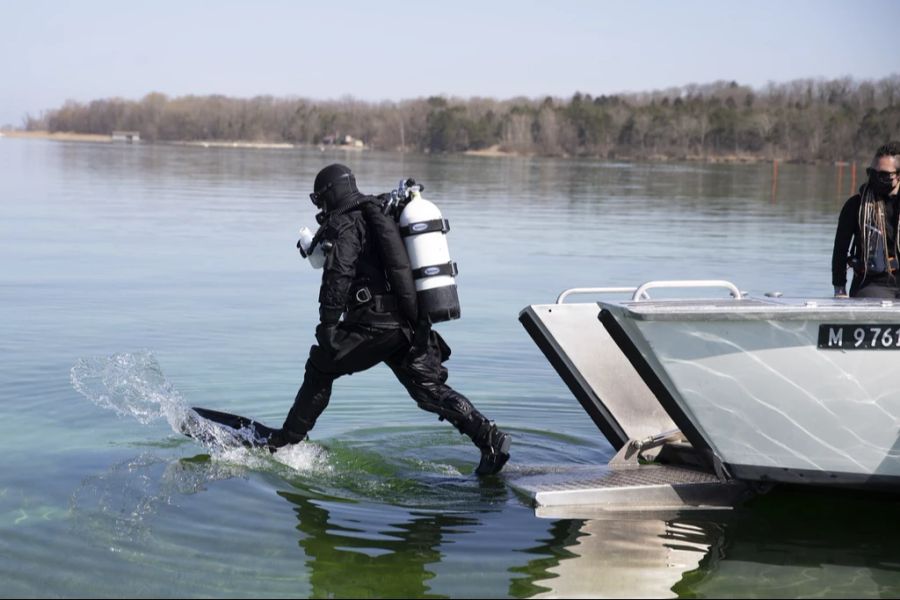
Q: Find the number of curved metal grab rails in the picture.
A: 2